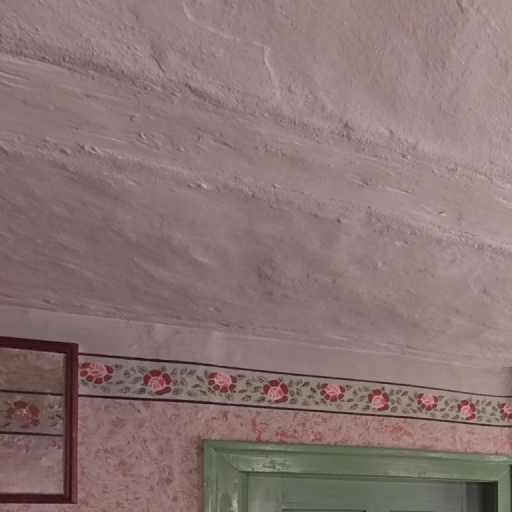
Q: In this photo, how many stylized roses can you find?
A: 10